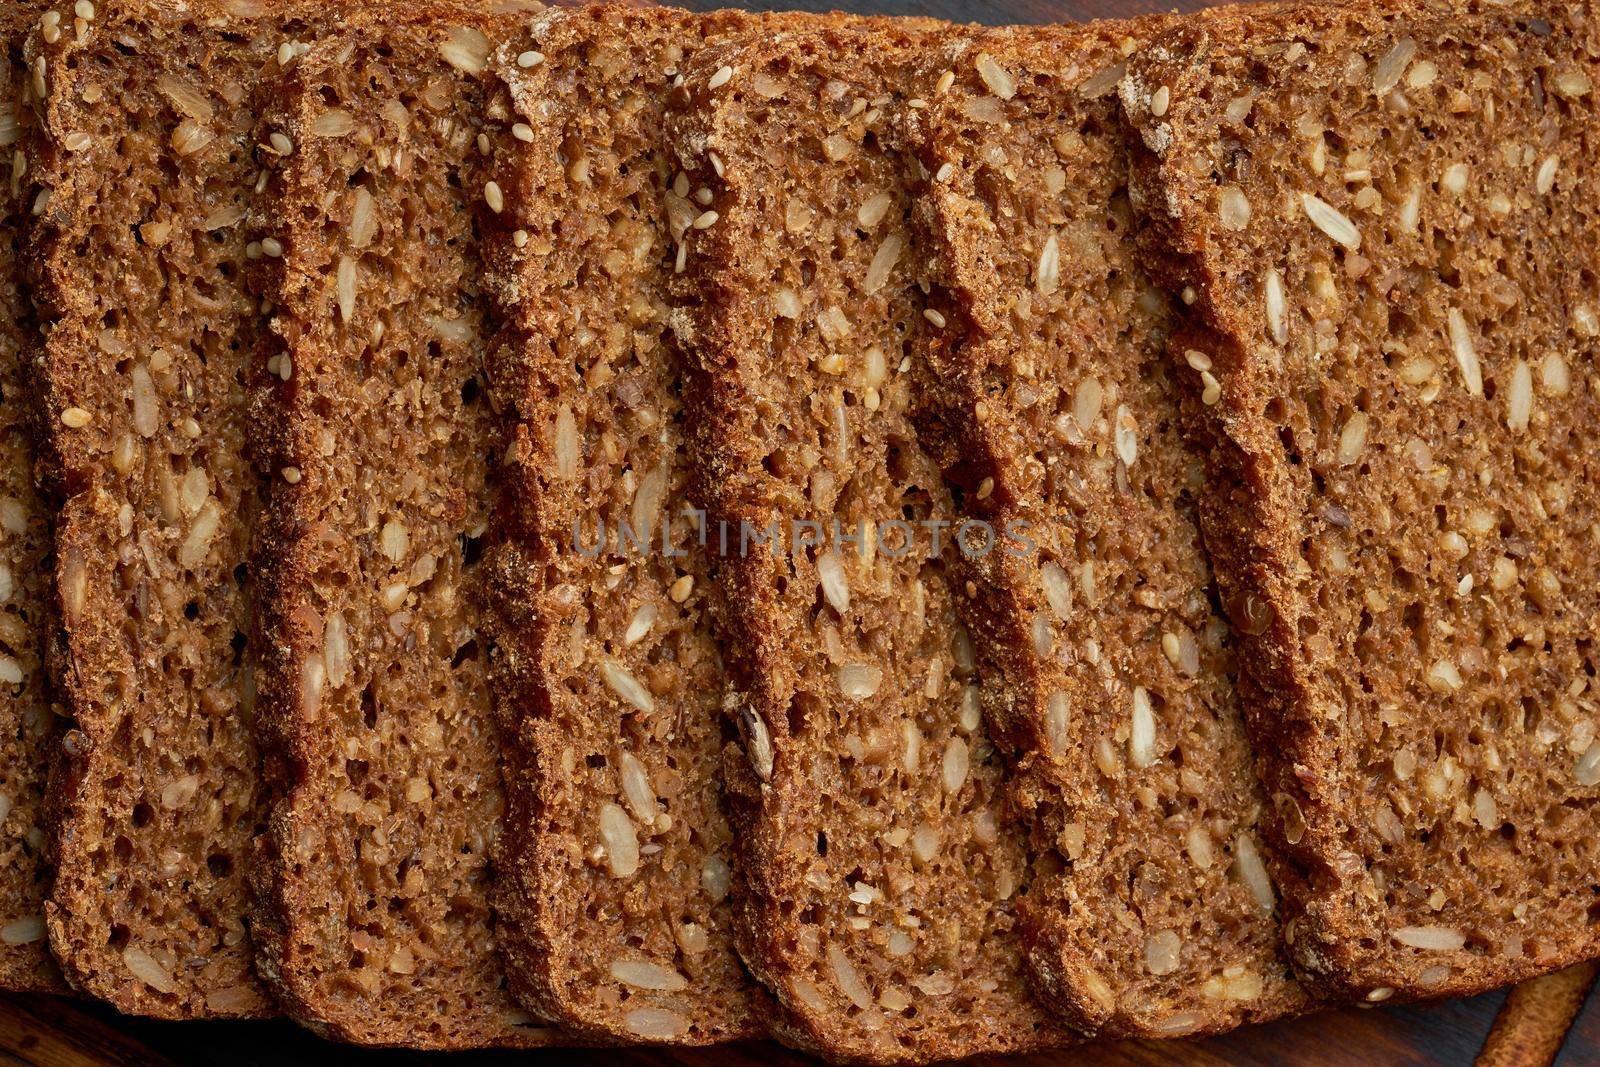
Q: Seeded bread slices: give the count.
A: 7